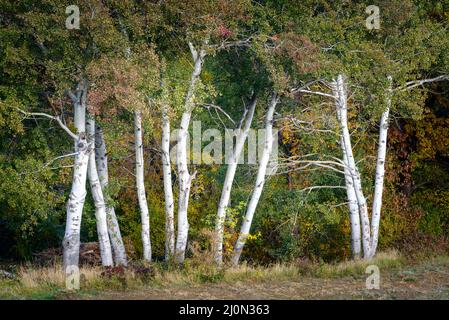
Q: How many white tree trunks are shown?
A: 11